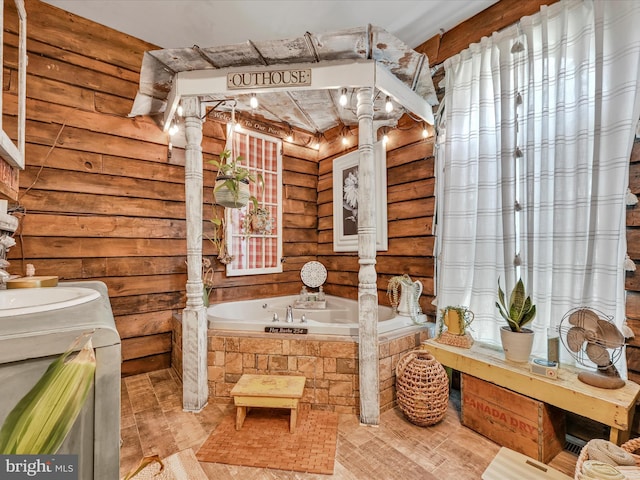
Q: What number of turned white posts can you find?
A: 2